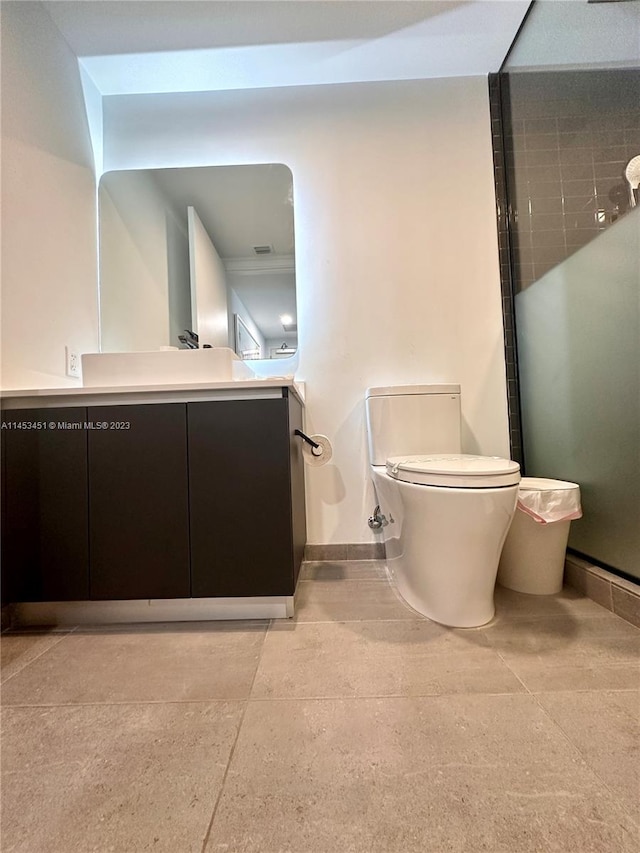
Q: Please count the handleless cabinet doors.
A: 3